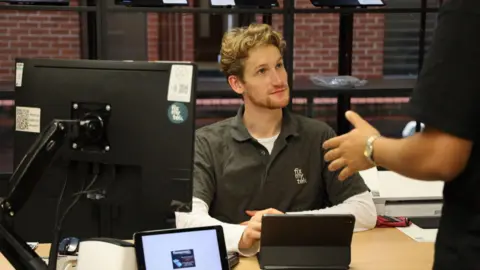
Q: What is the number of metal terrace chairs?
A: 0